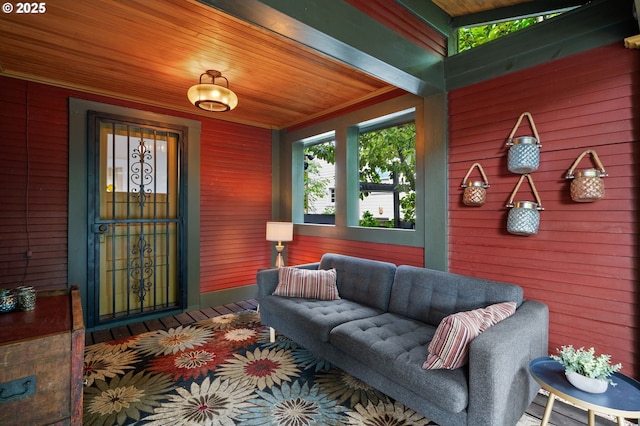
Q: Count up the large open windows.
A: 2